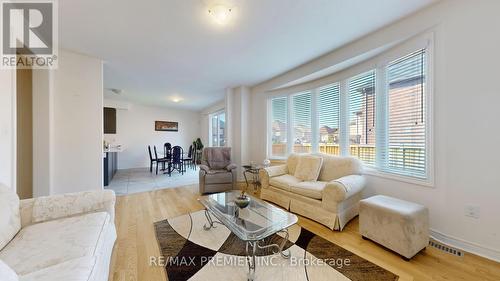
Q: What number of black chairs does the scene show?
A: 6